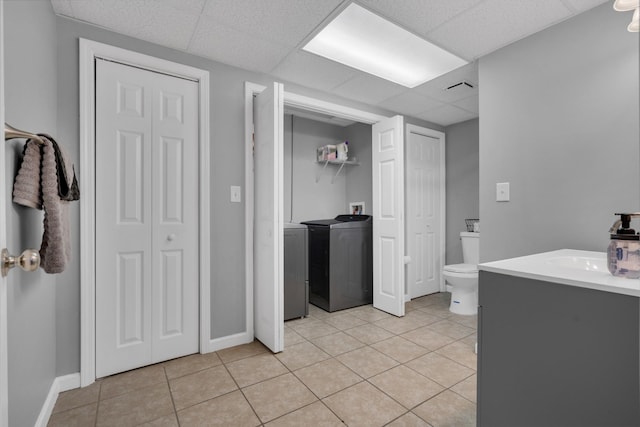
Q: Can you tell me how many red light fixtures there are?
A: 0